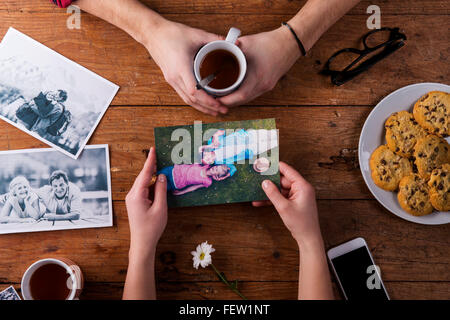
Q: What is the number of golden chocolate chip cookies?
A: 6